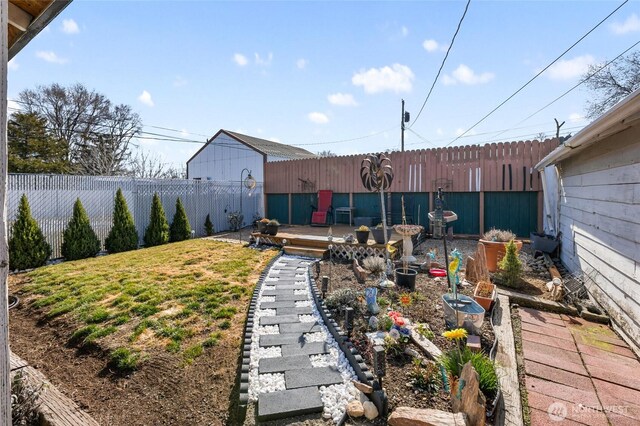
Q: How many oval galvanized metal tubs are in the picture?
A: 1